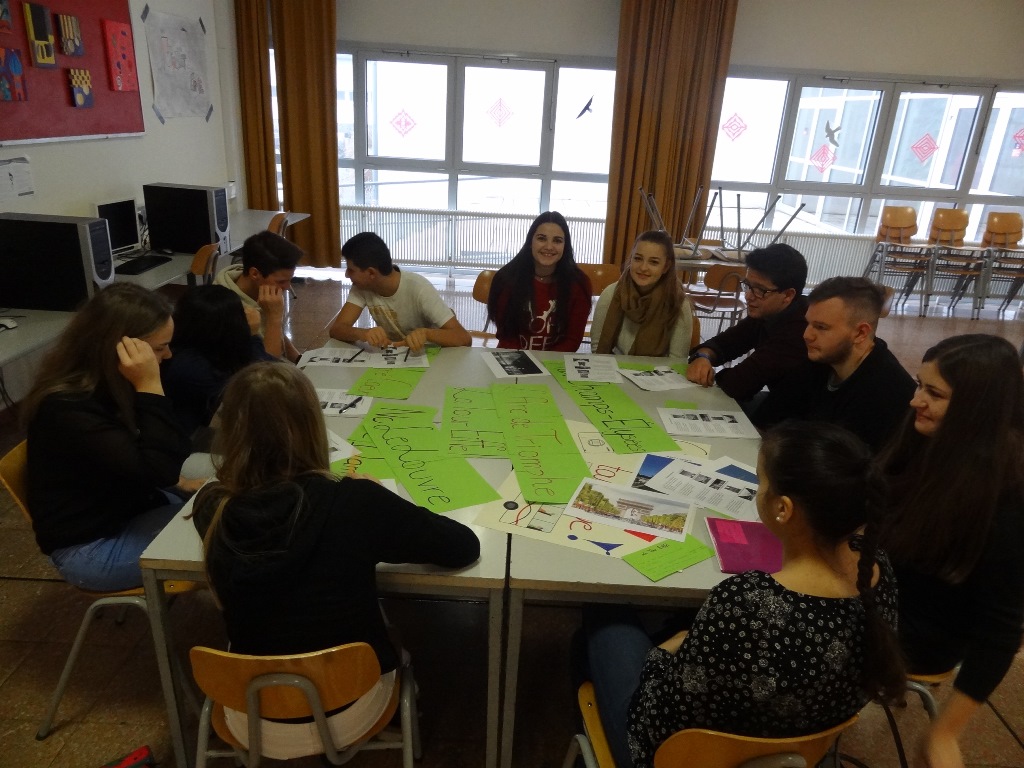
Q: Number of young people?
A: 11